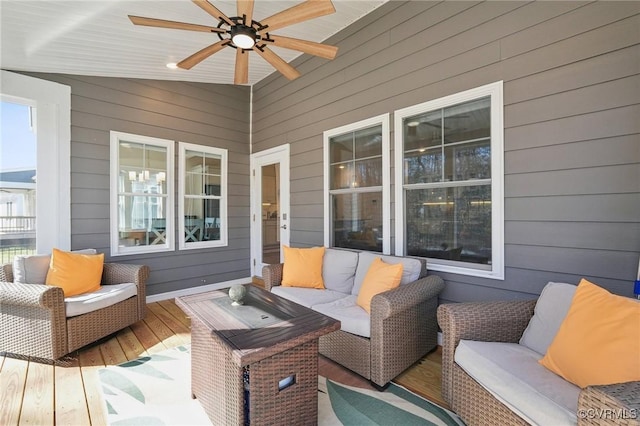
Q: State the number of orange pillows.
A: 4